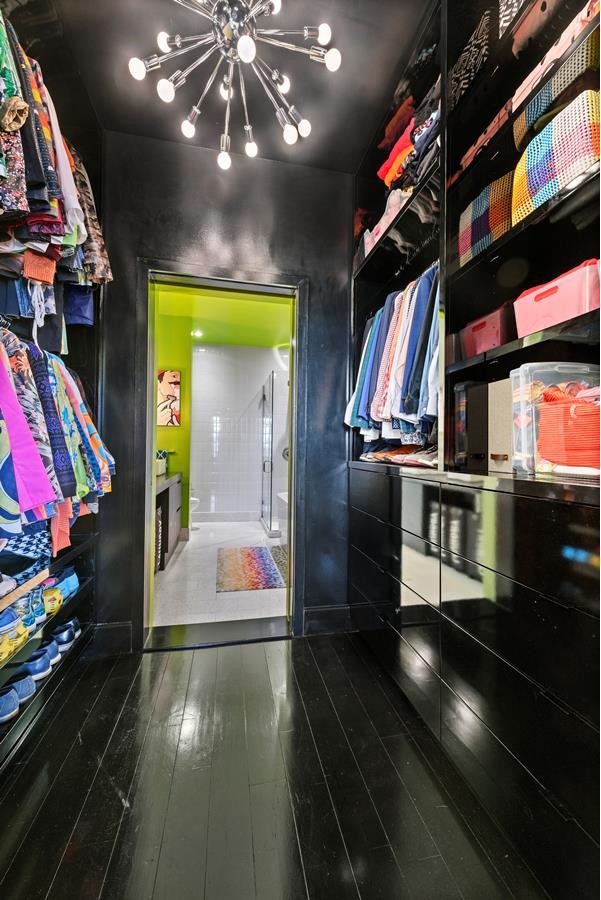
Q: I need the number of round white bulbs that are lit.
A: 14